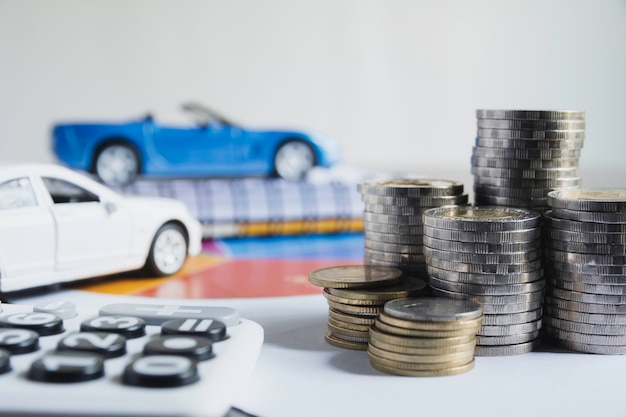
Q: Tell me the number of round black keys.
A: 9